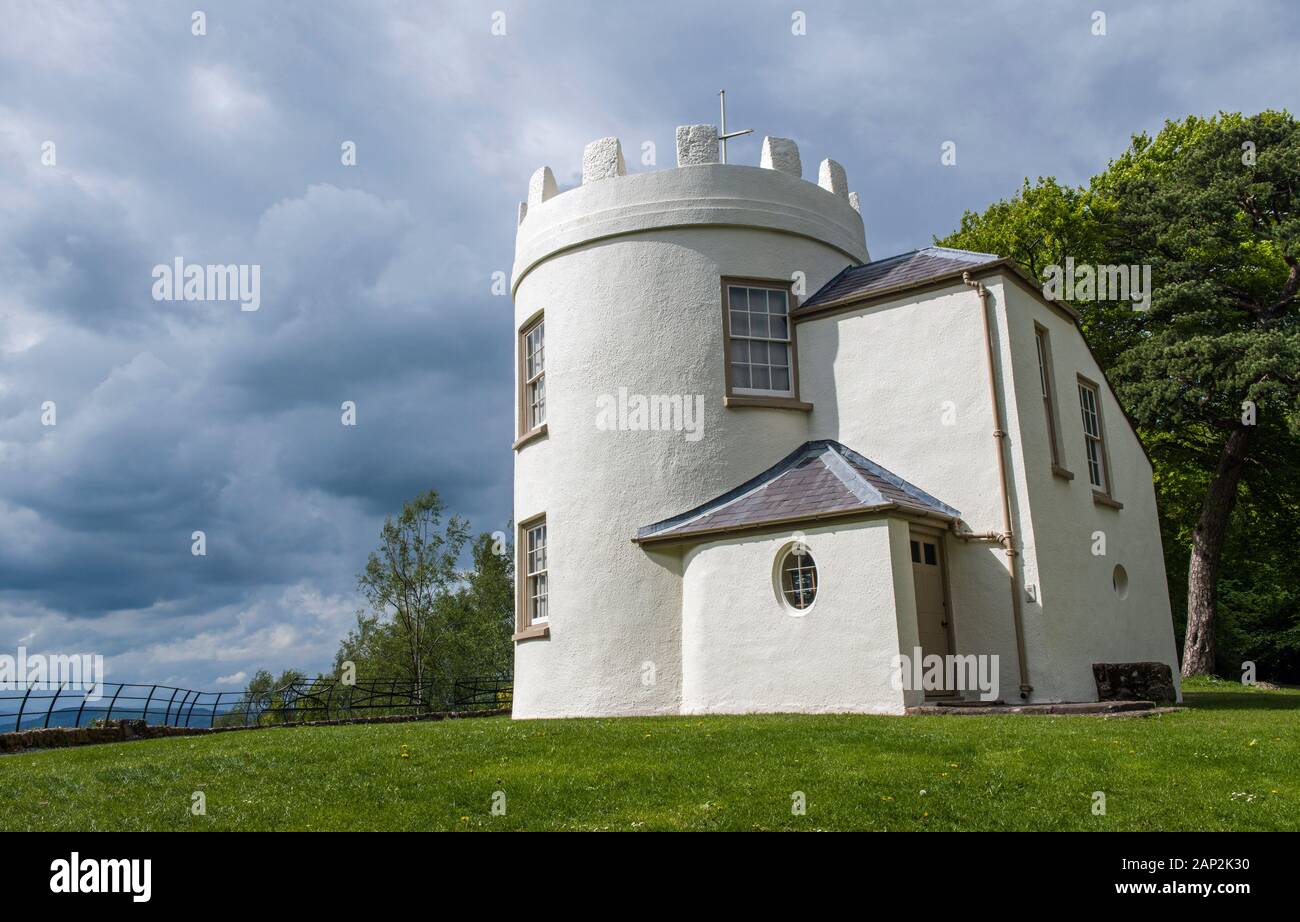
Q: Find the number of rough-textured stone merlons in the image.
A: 7